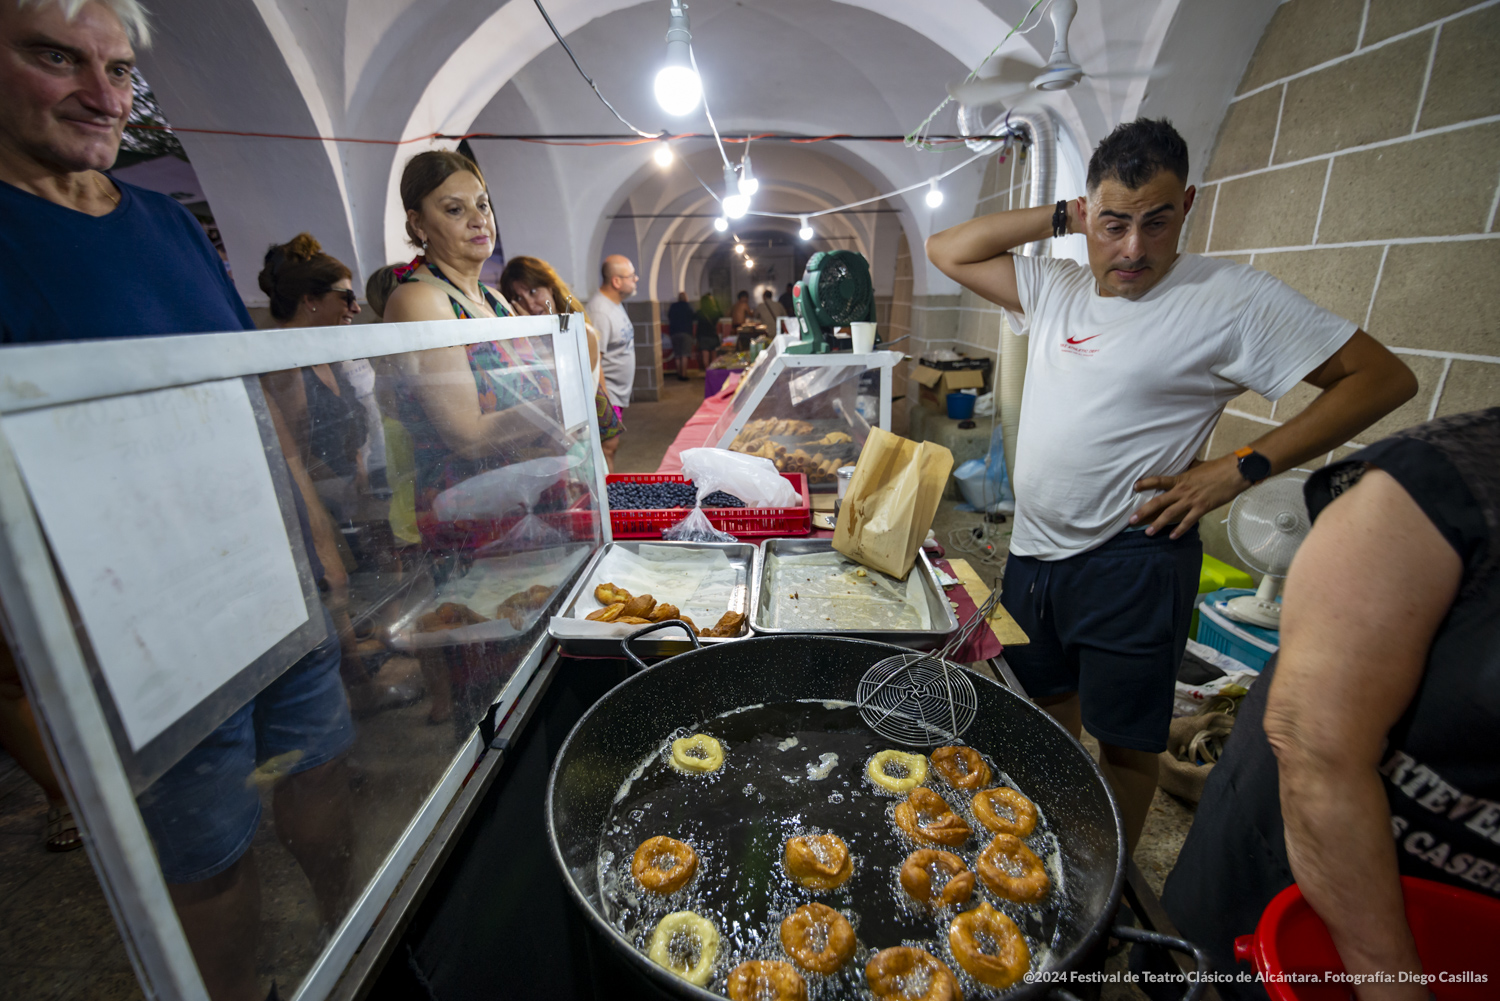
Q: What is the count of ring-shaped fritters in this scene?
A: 14